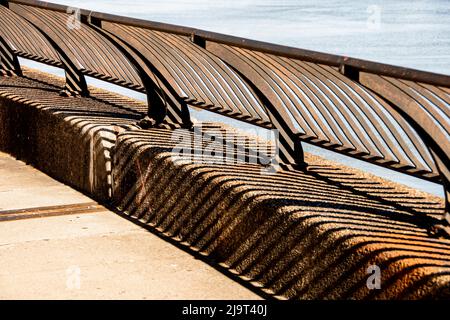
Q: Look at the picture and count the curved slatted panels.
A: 5